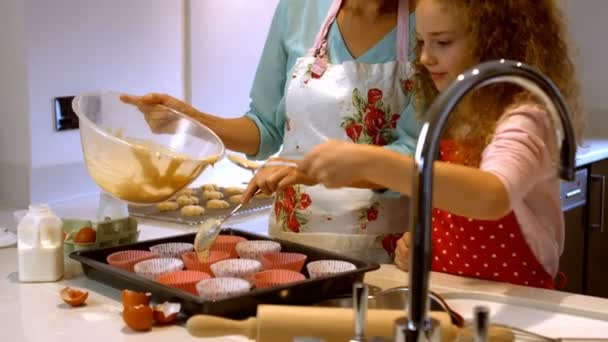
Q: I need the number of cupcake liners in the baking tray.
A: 12